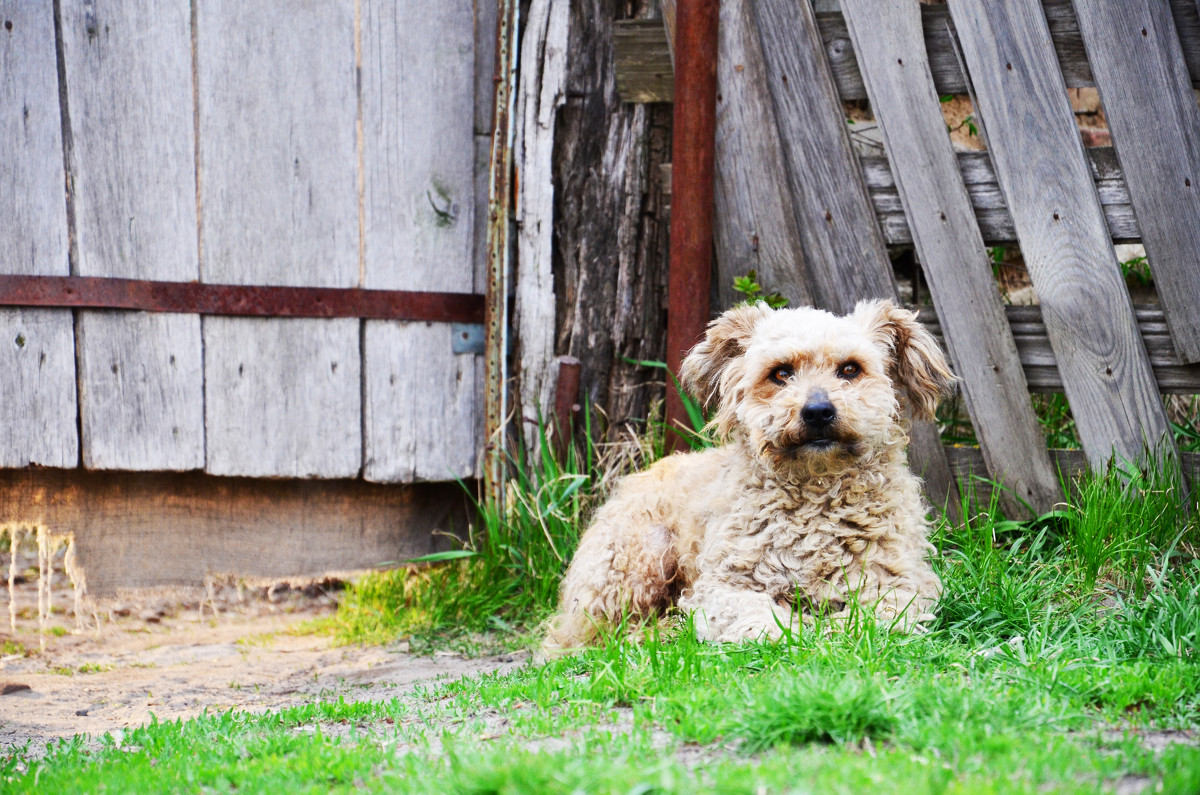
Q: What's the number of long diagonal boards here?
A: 5